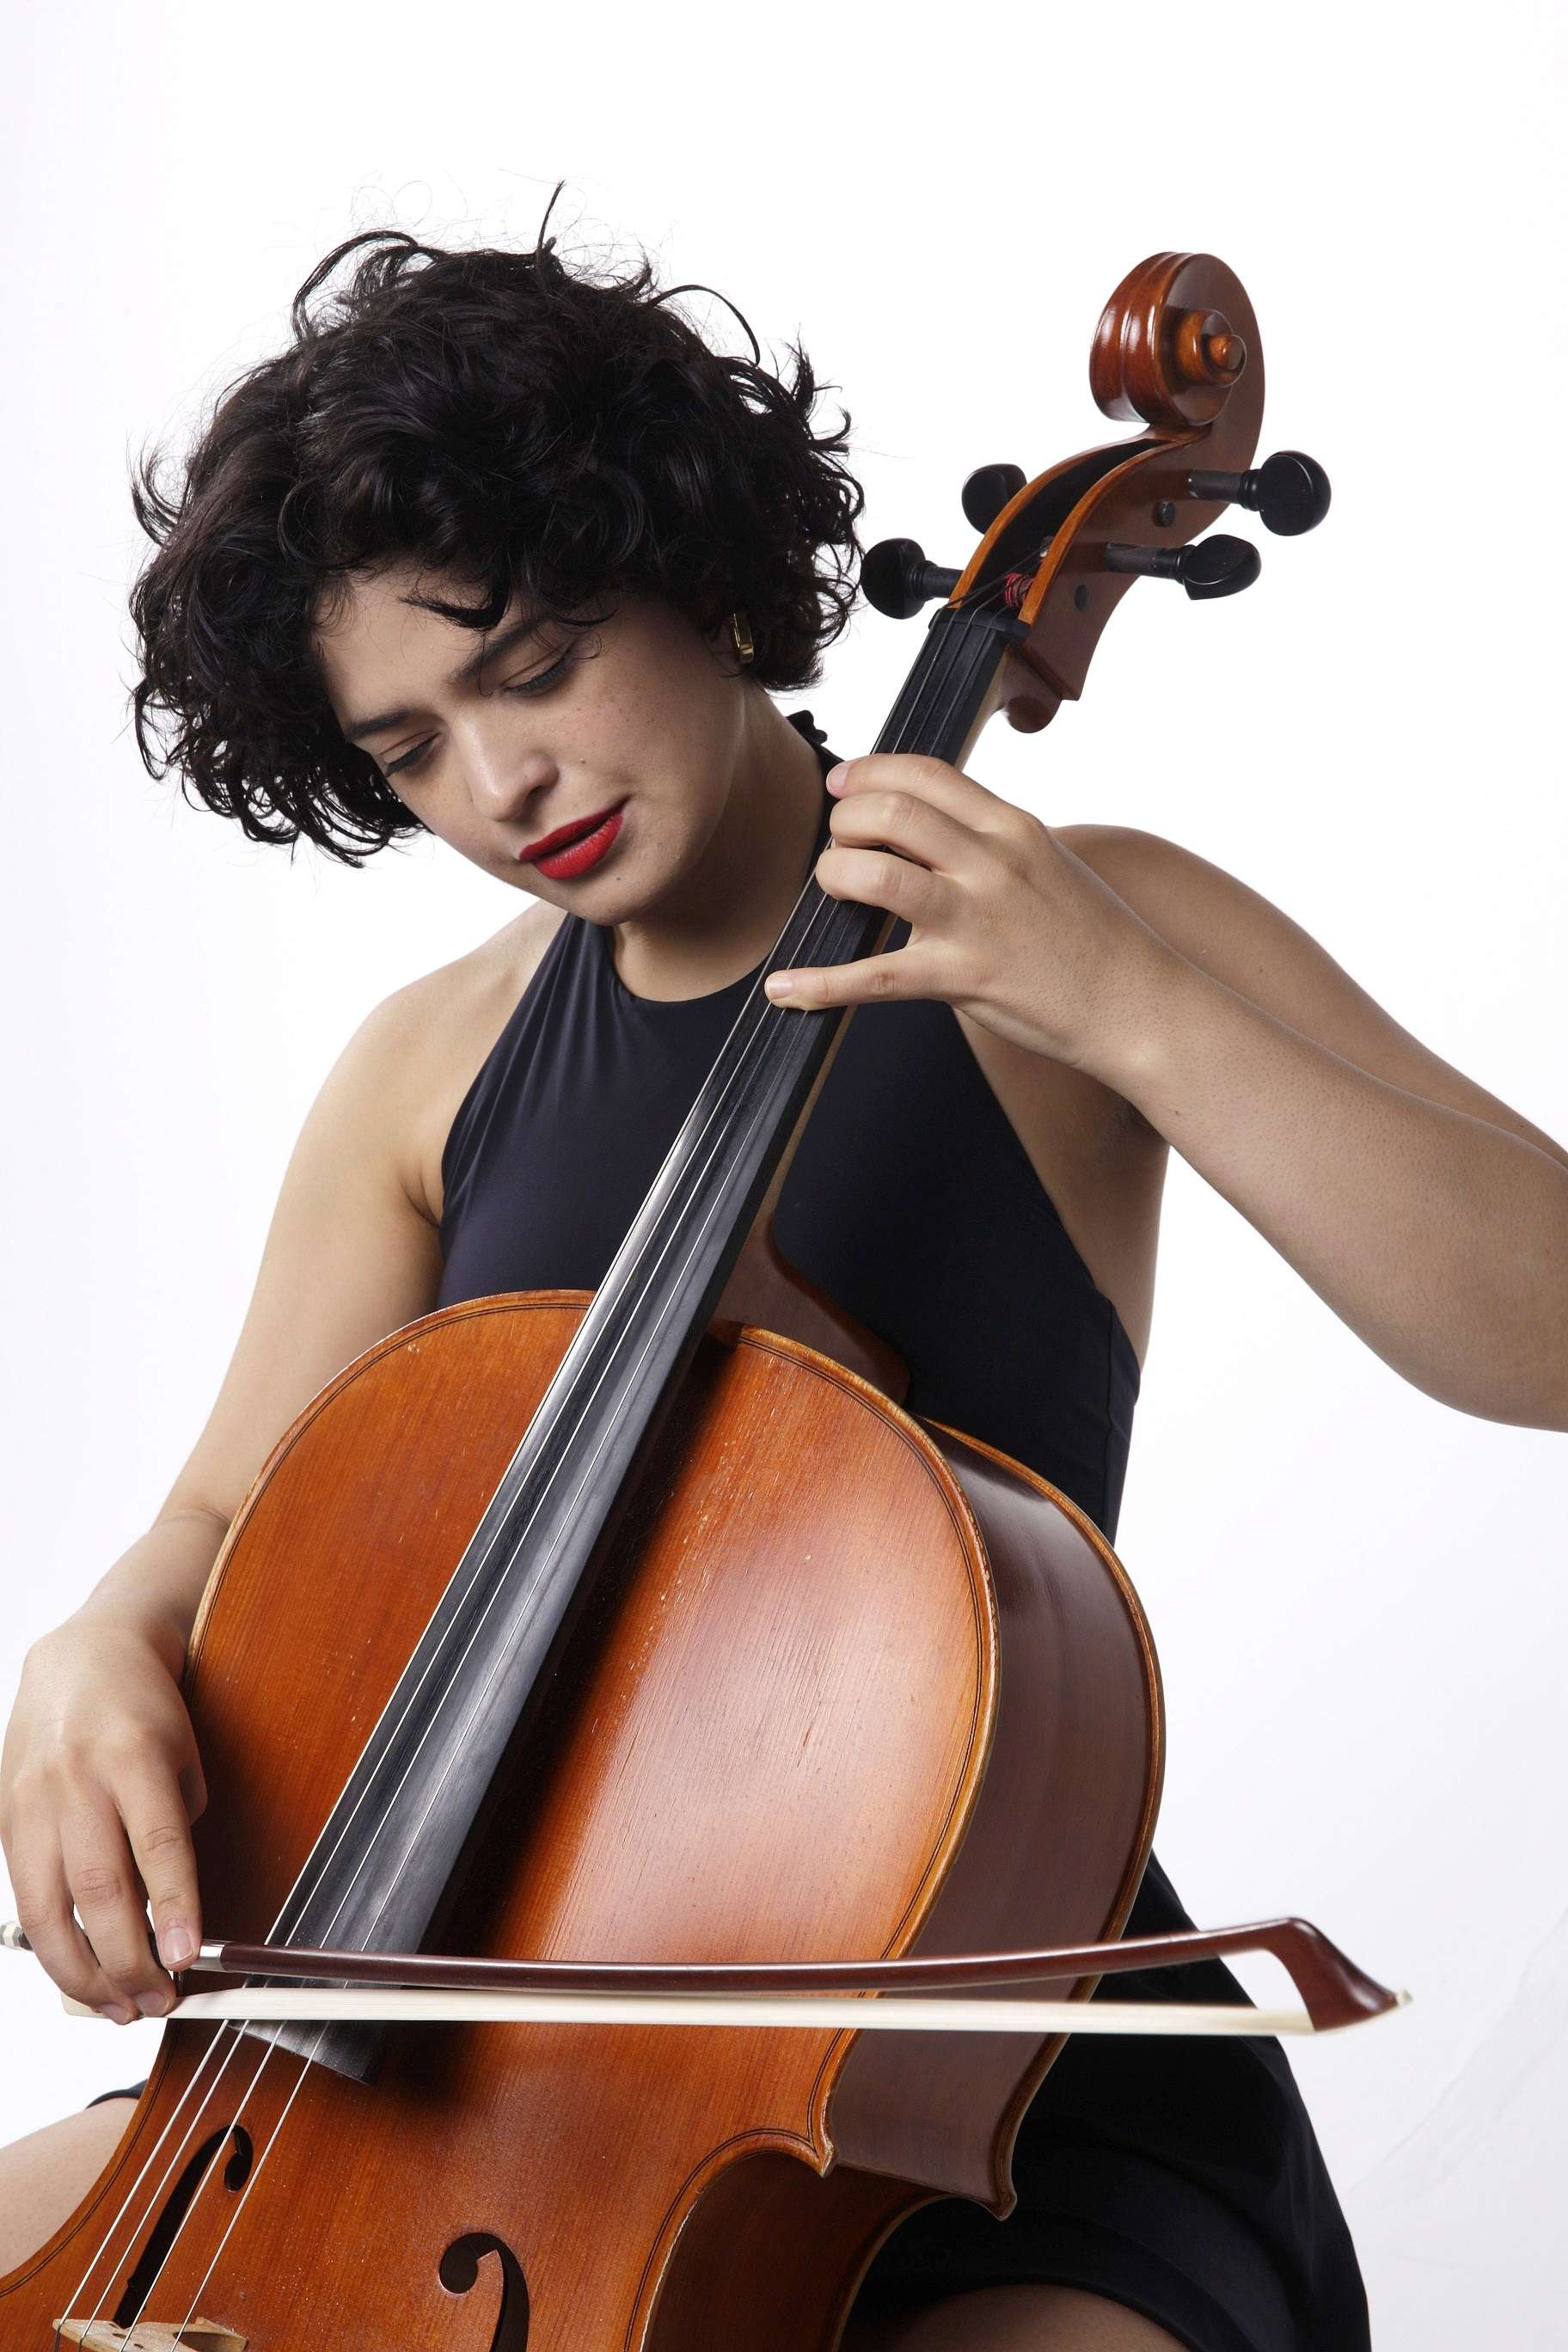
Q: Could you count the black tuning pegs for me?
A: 4